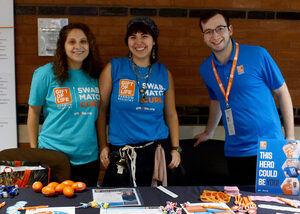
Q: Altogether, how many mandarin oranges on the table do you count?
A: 7